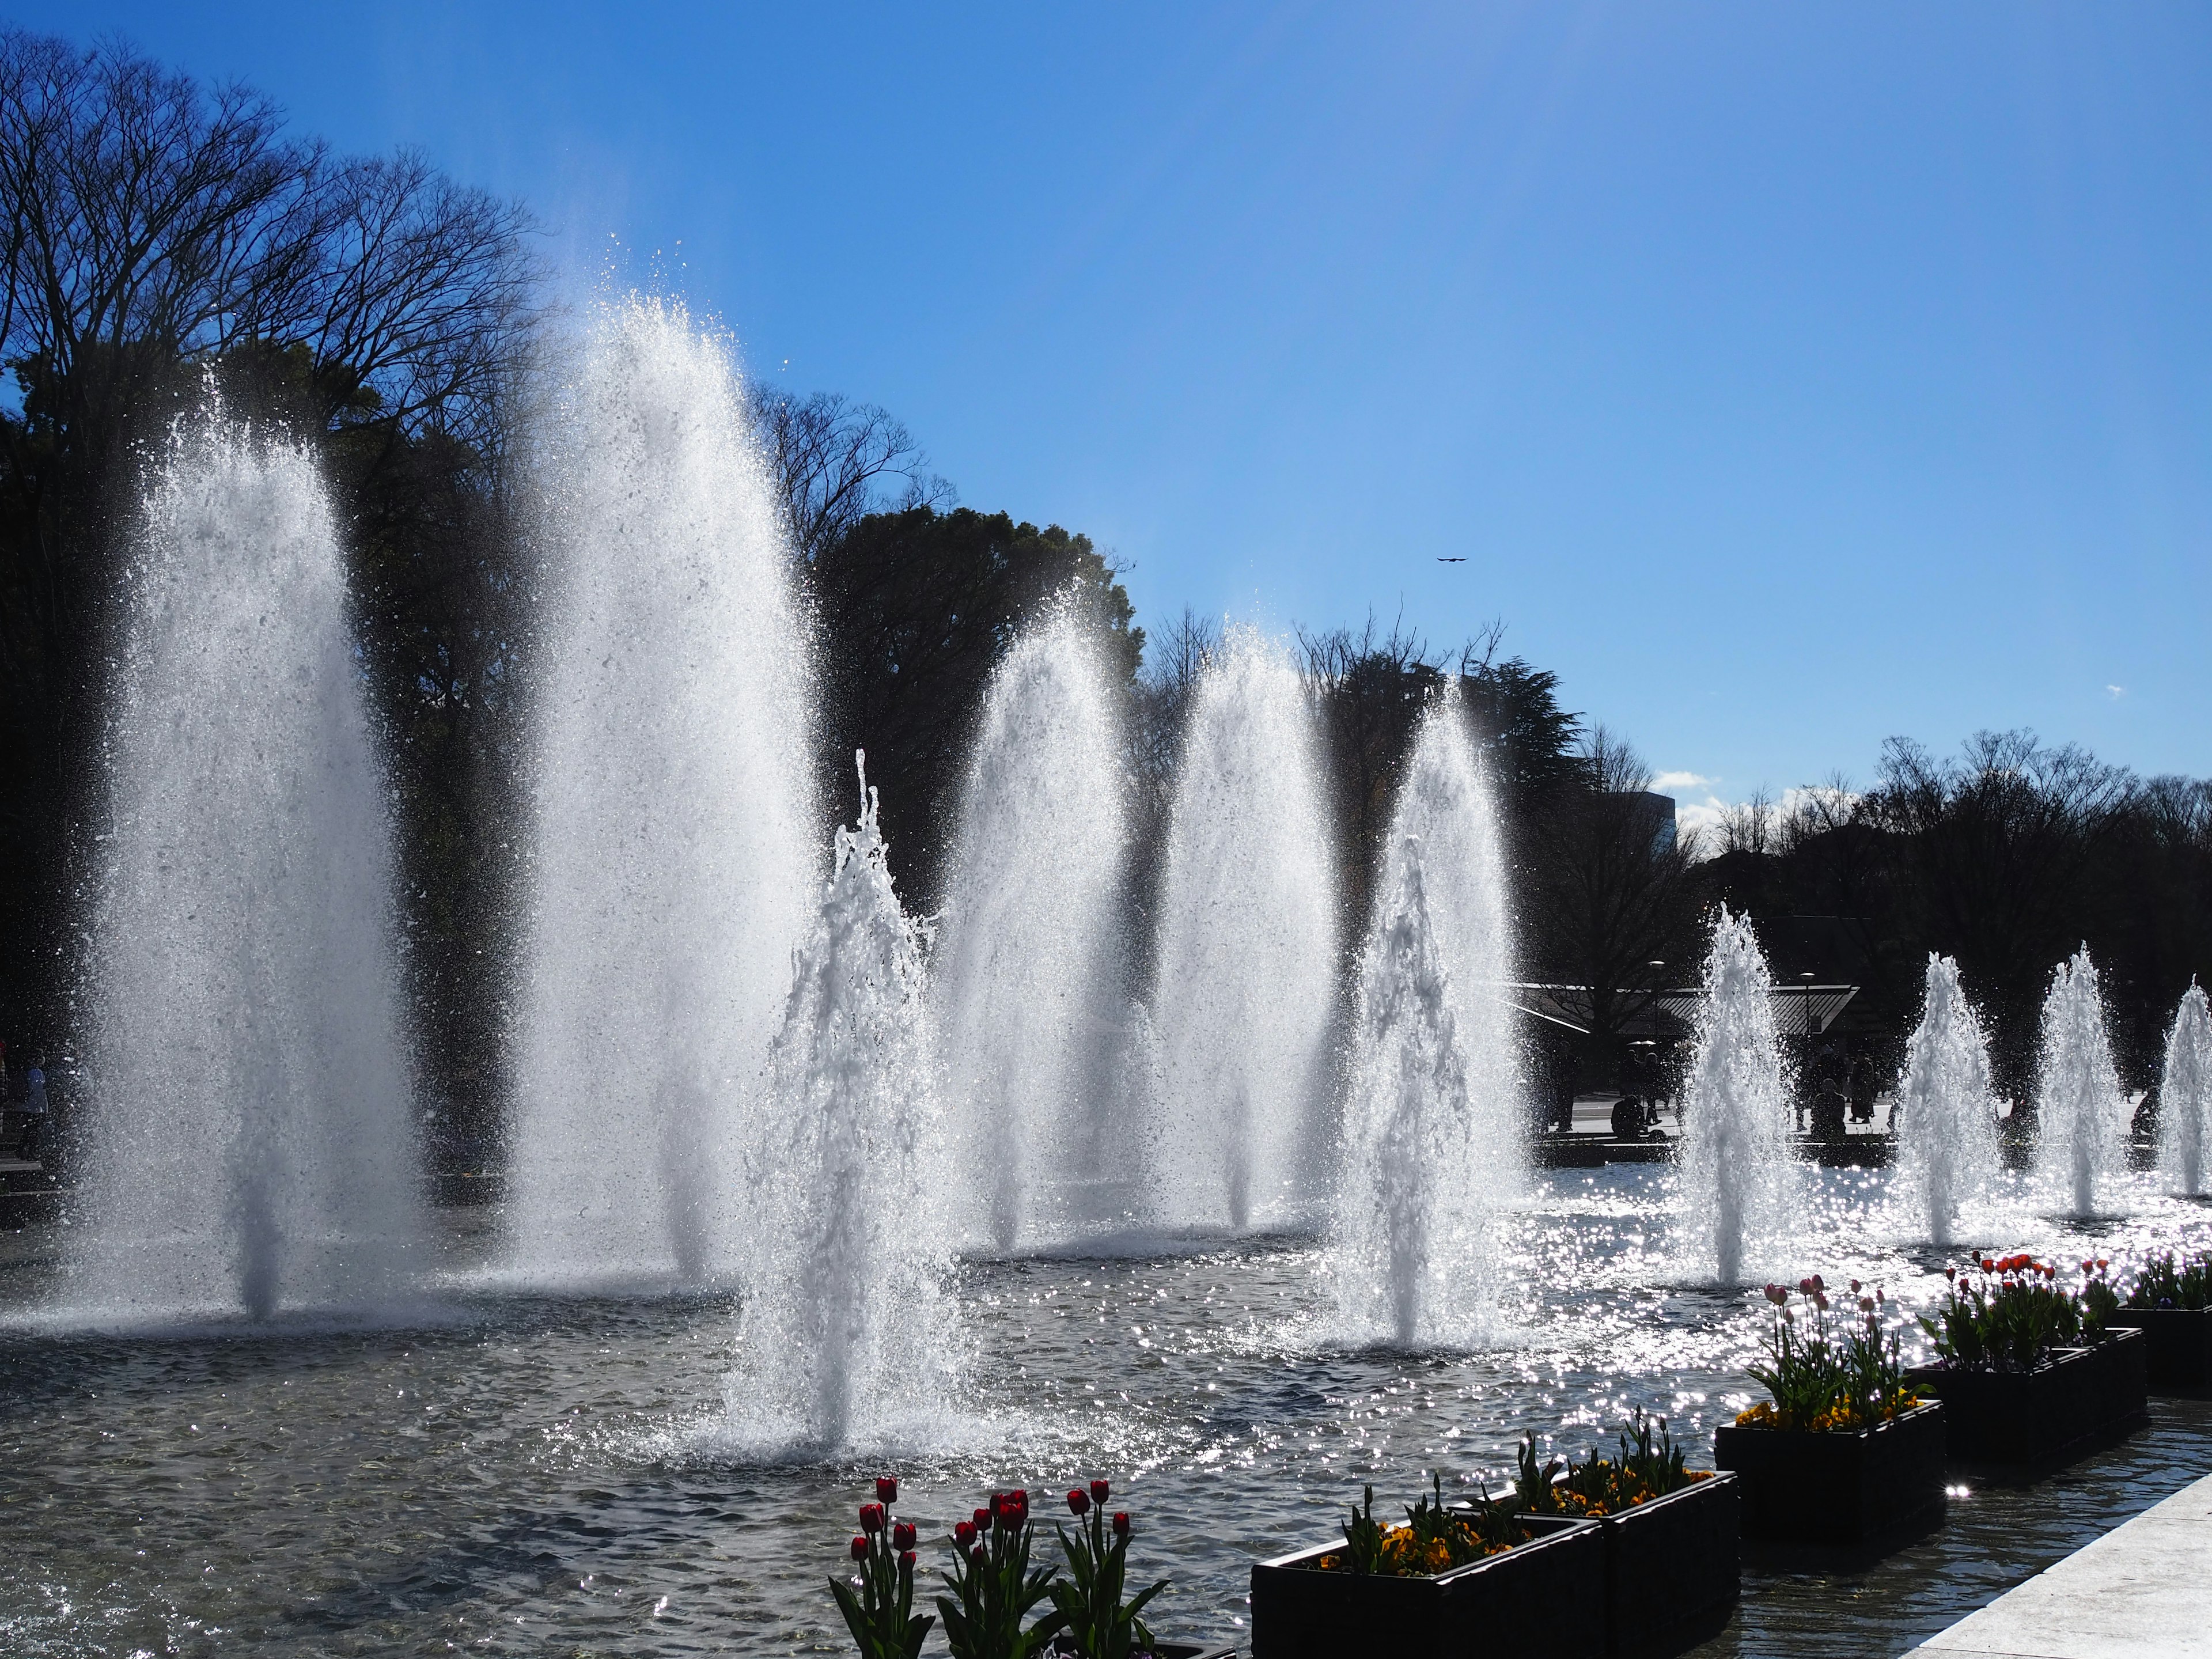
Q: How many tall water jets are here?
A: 5